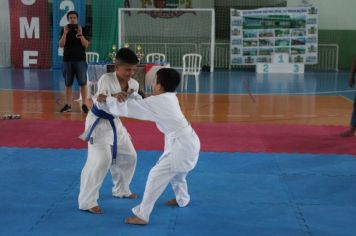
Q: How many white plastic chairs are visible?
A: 3